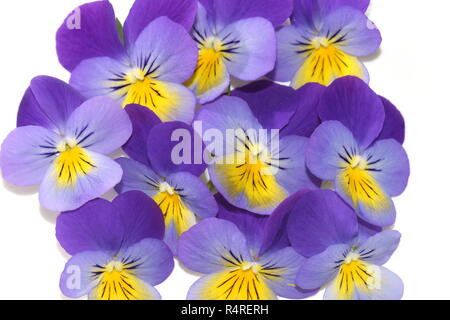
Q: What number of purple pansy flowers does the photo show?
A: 10